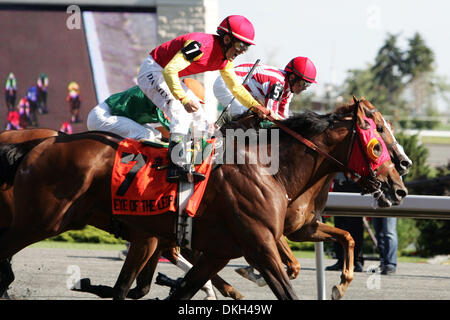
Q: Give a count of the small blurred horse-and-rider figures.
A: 7